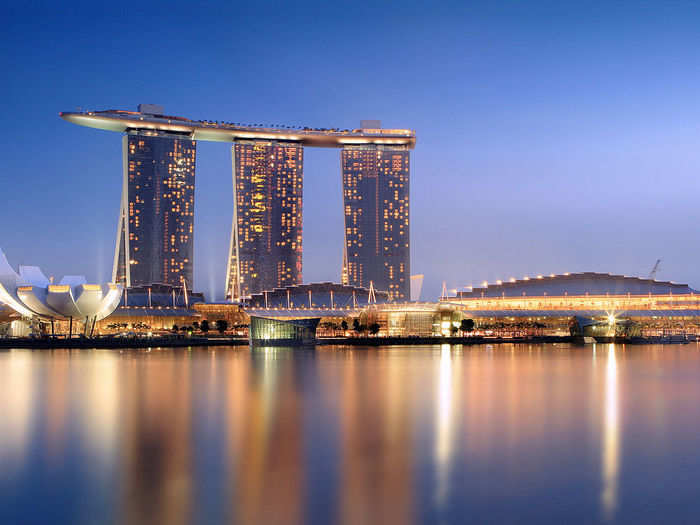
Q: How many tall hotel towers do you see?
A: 3